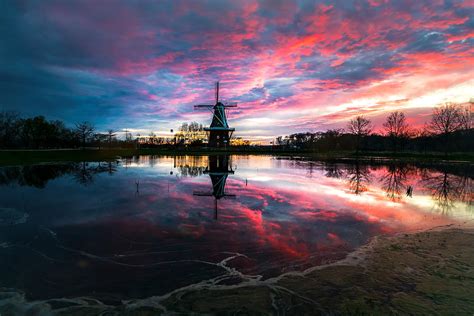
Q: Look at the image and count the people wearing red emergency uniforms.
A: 0